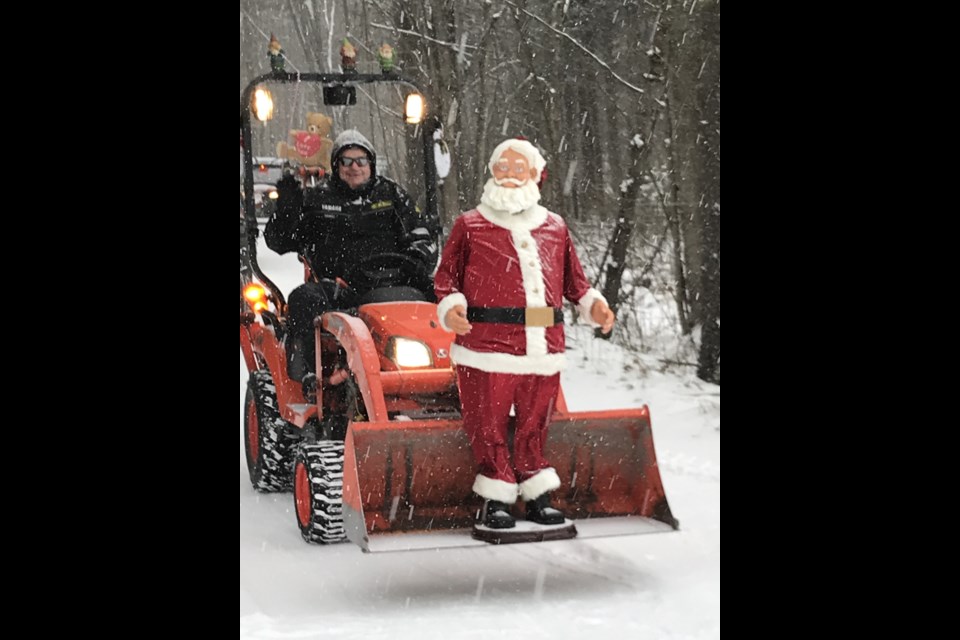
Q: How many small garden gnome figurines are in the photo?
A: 3